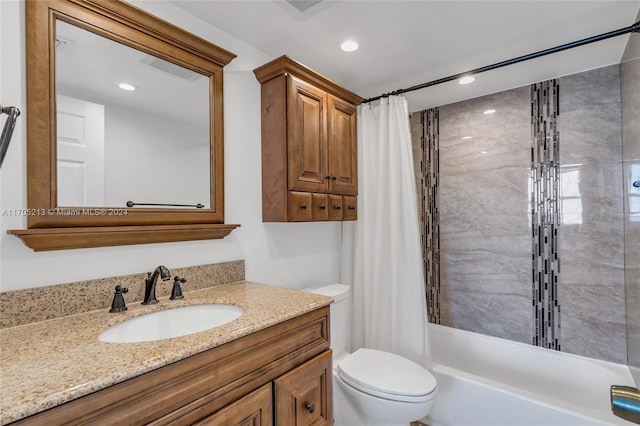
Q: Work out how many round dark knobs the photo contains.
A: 7